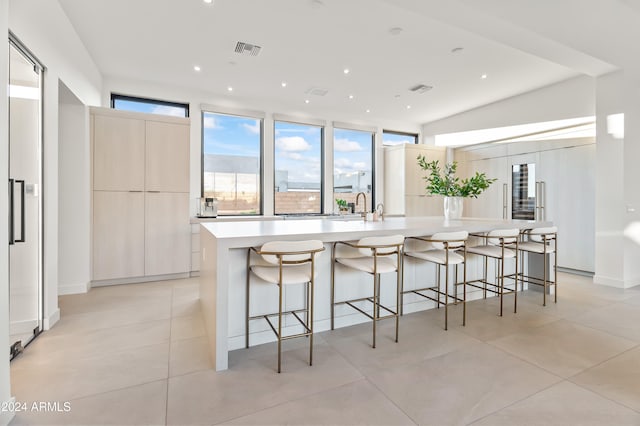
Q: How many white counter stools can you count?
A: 5